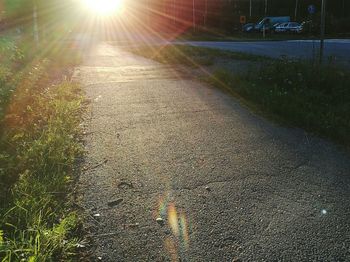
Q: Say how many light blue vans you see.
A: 1